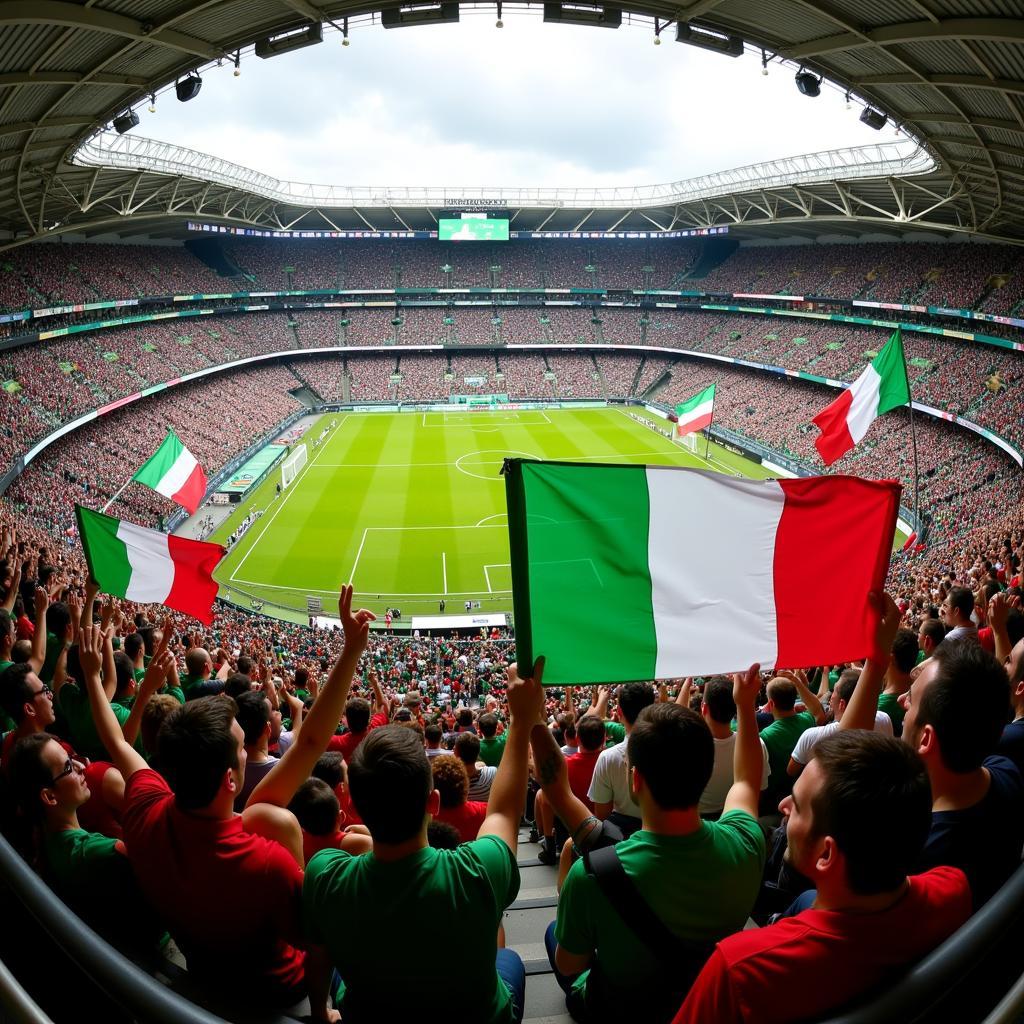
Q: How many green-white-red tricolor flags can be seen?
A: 5